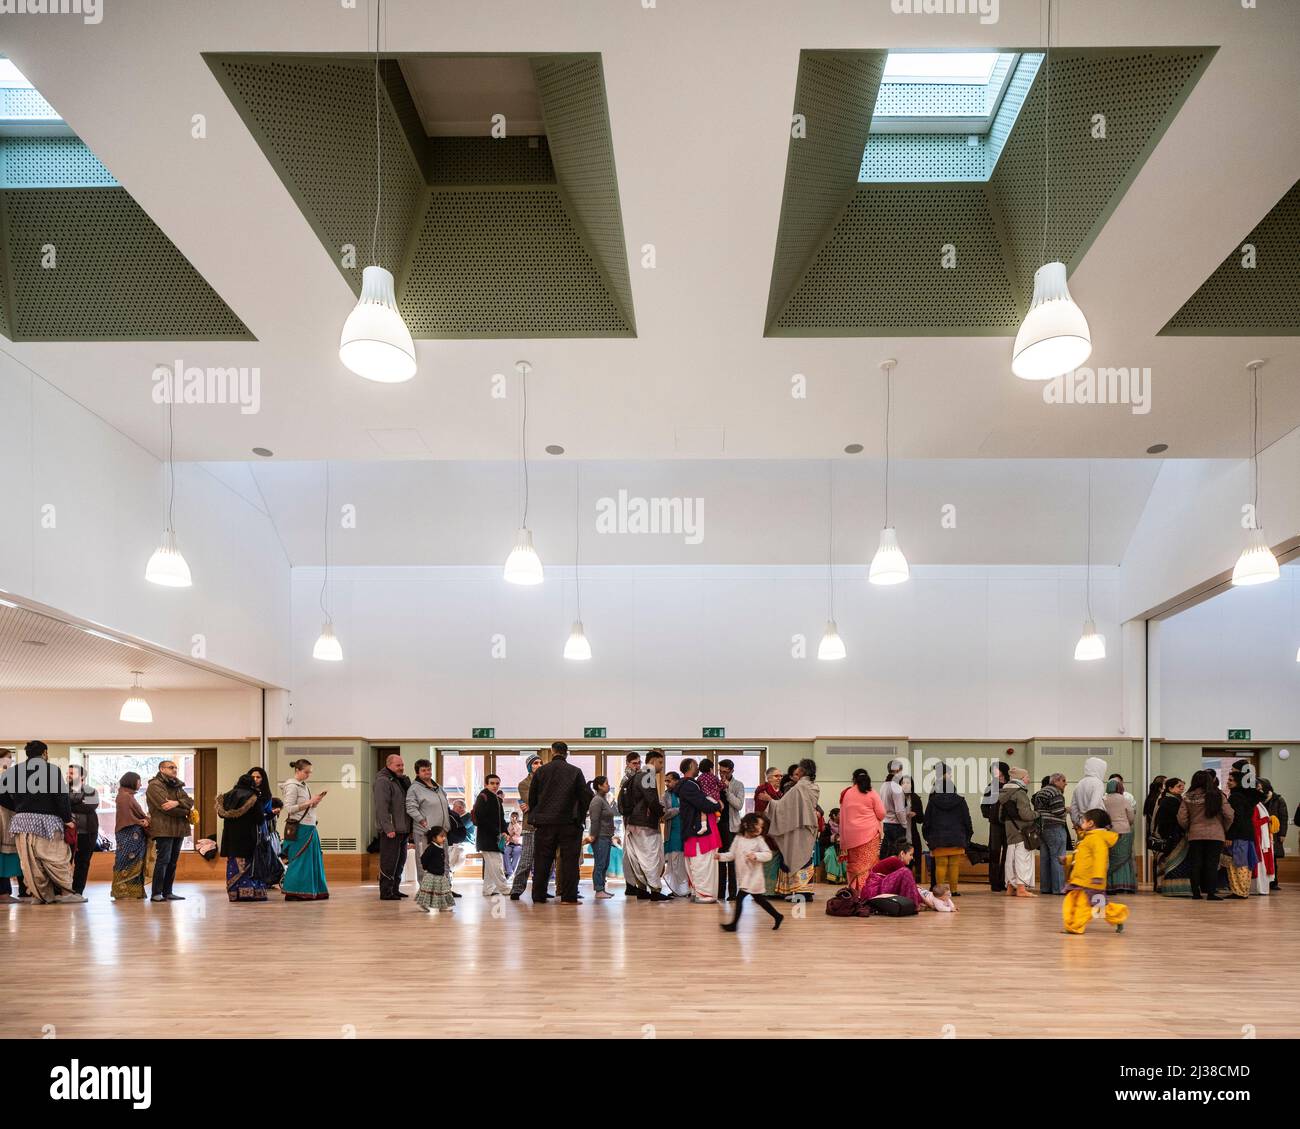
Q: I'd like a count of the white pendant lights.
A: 11